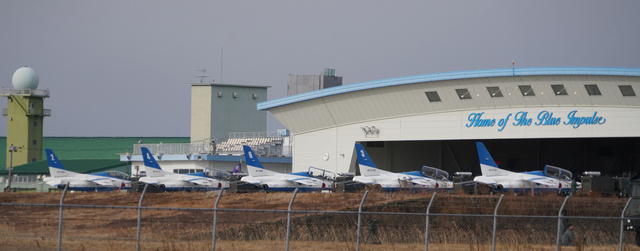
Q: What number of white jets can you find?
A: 5